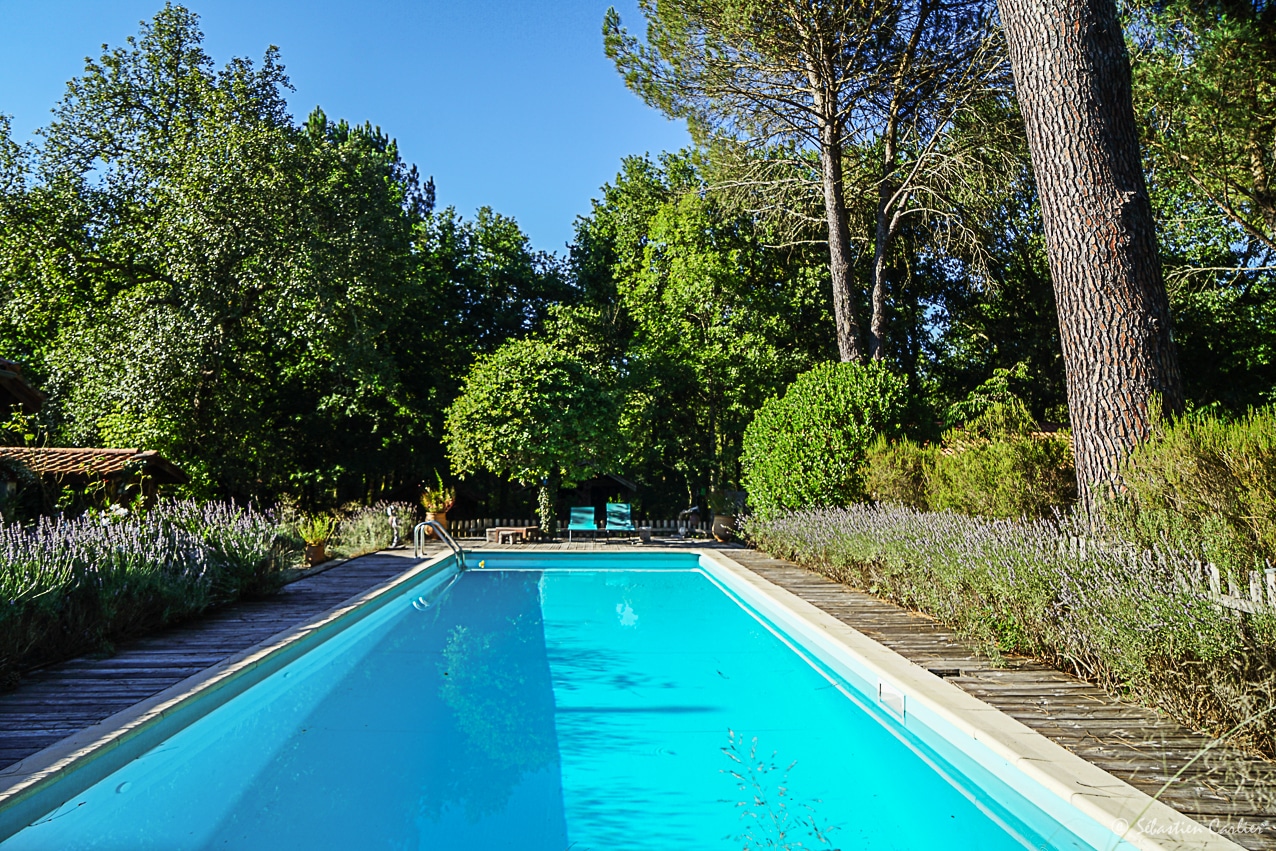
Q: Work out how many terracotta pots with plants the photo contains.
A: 3